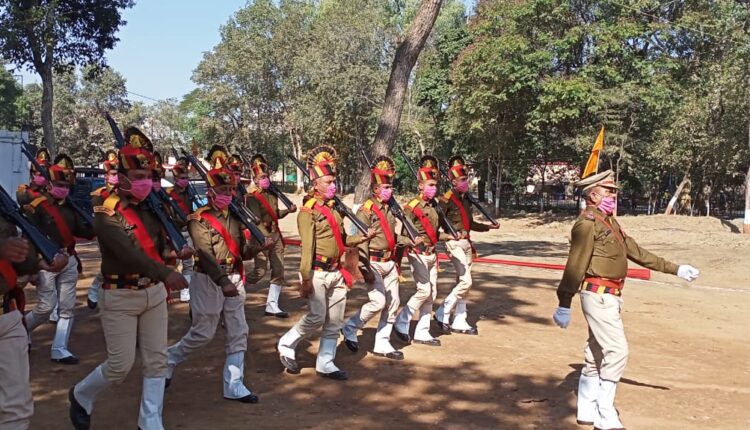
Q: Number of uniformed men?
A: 15